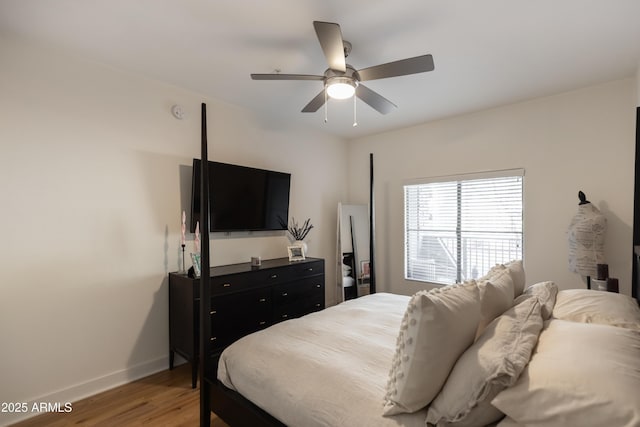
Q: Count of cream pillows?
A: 7